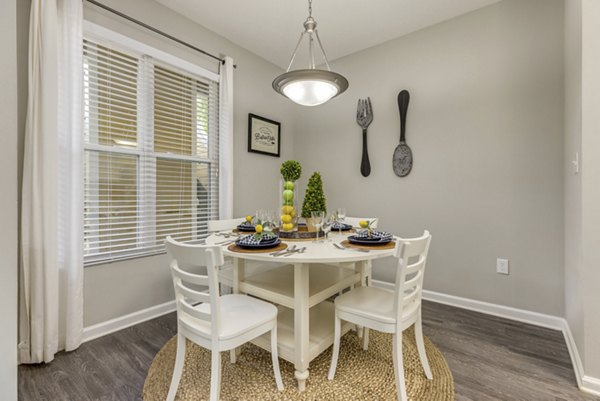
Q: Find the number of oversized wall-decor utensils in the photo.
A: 2